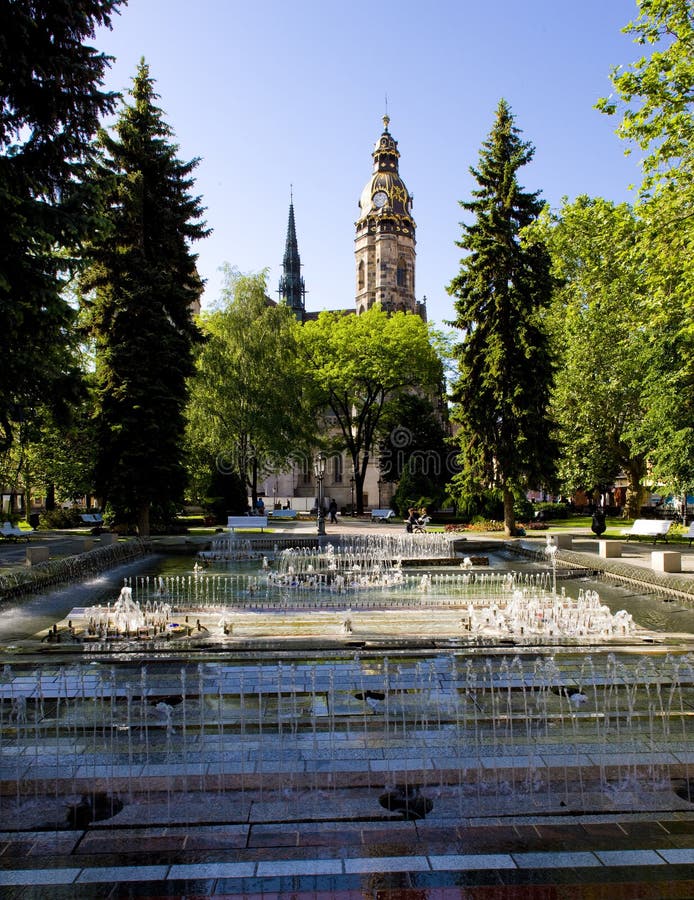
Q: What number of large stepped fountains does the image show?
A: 1